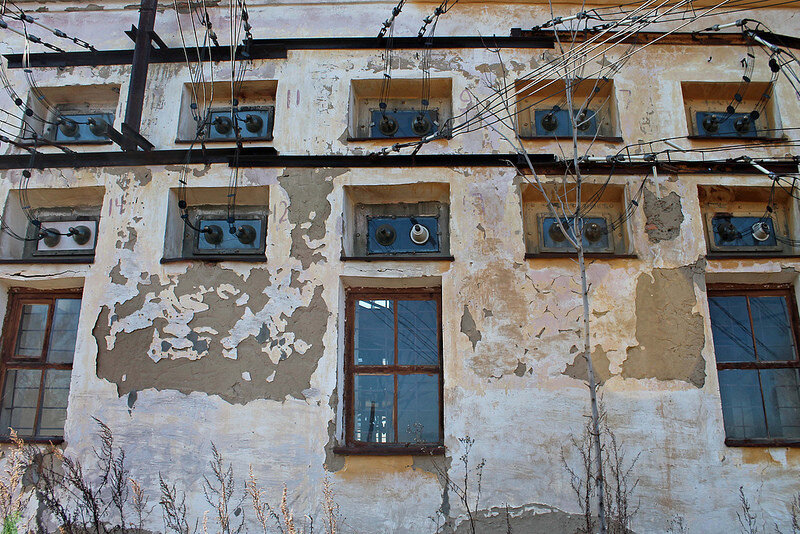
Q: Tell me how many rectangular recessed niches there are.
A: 10